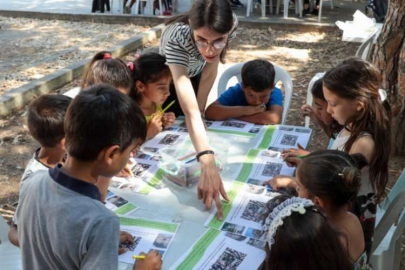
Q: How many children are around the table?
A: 9